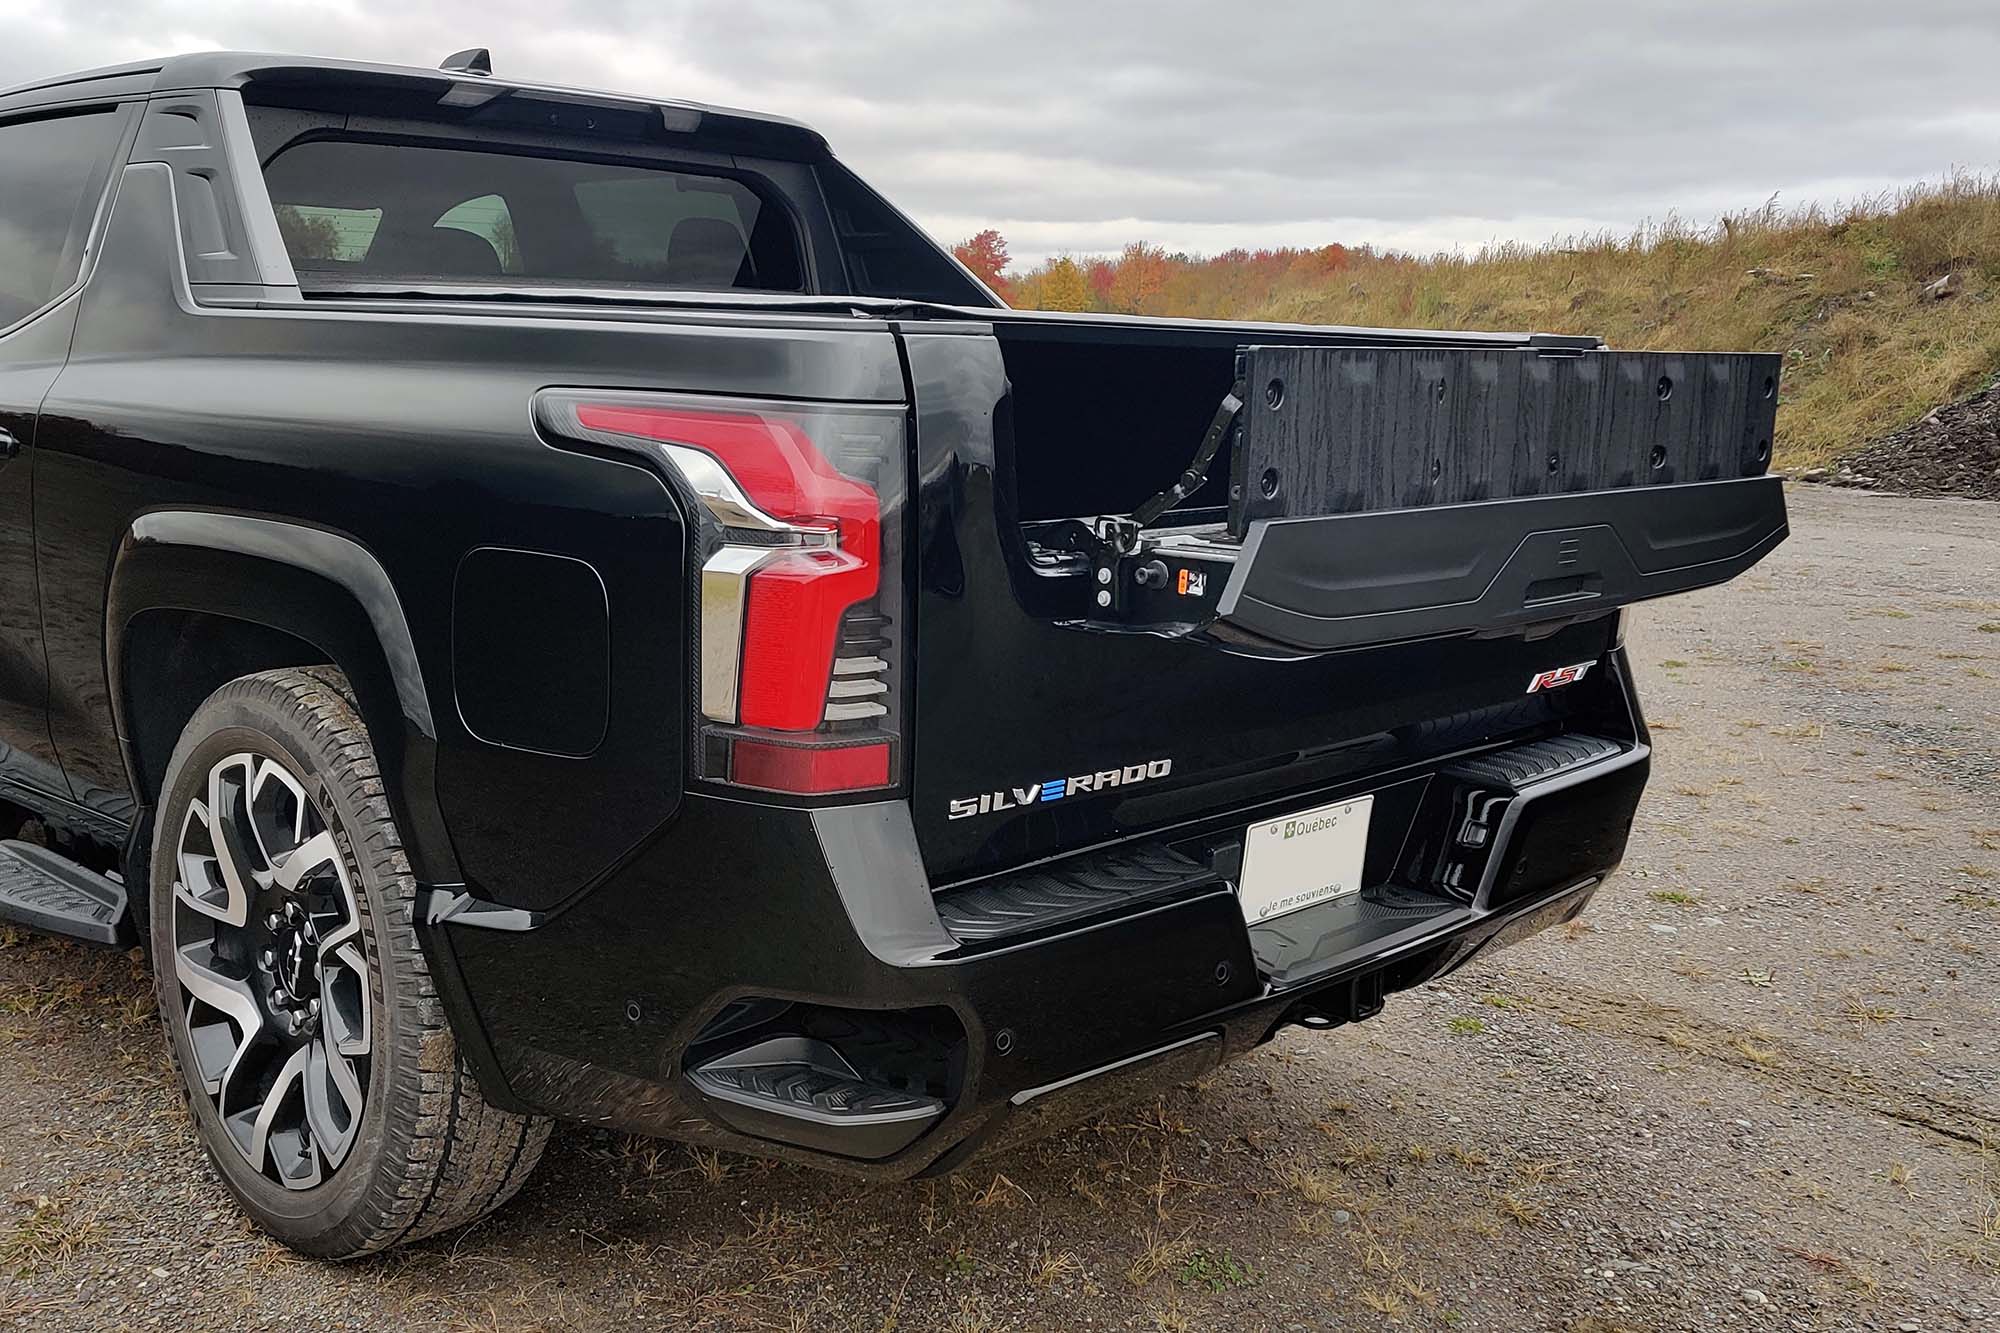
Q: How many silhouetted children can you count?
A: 0